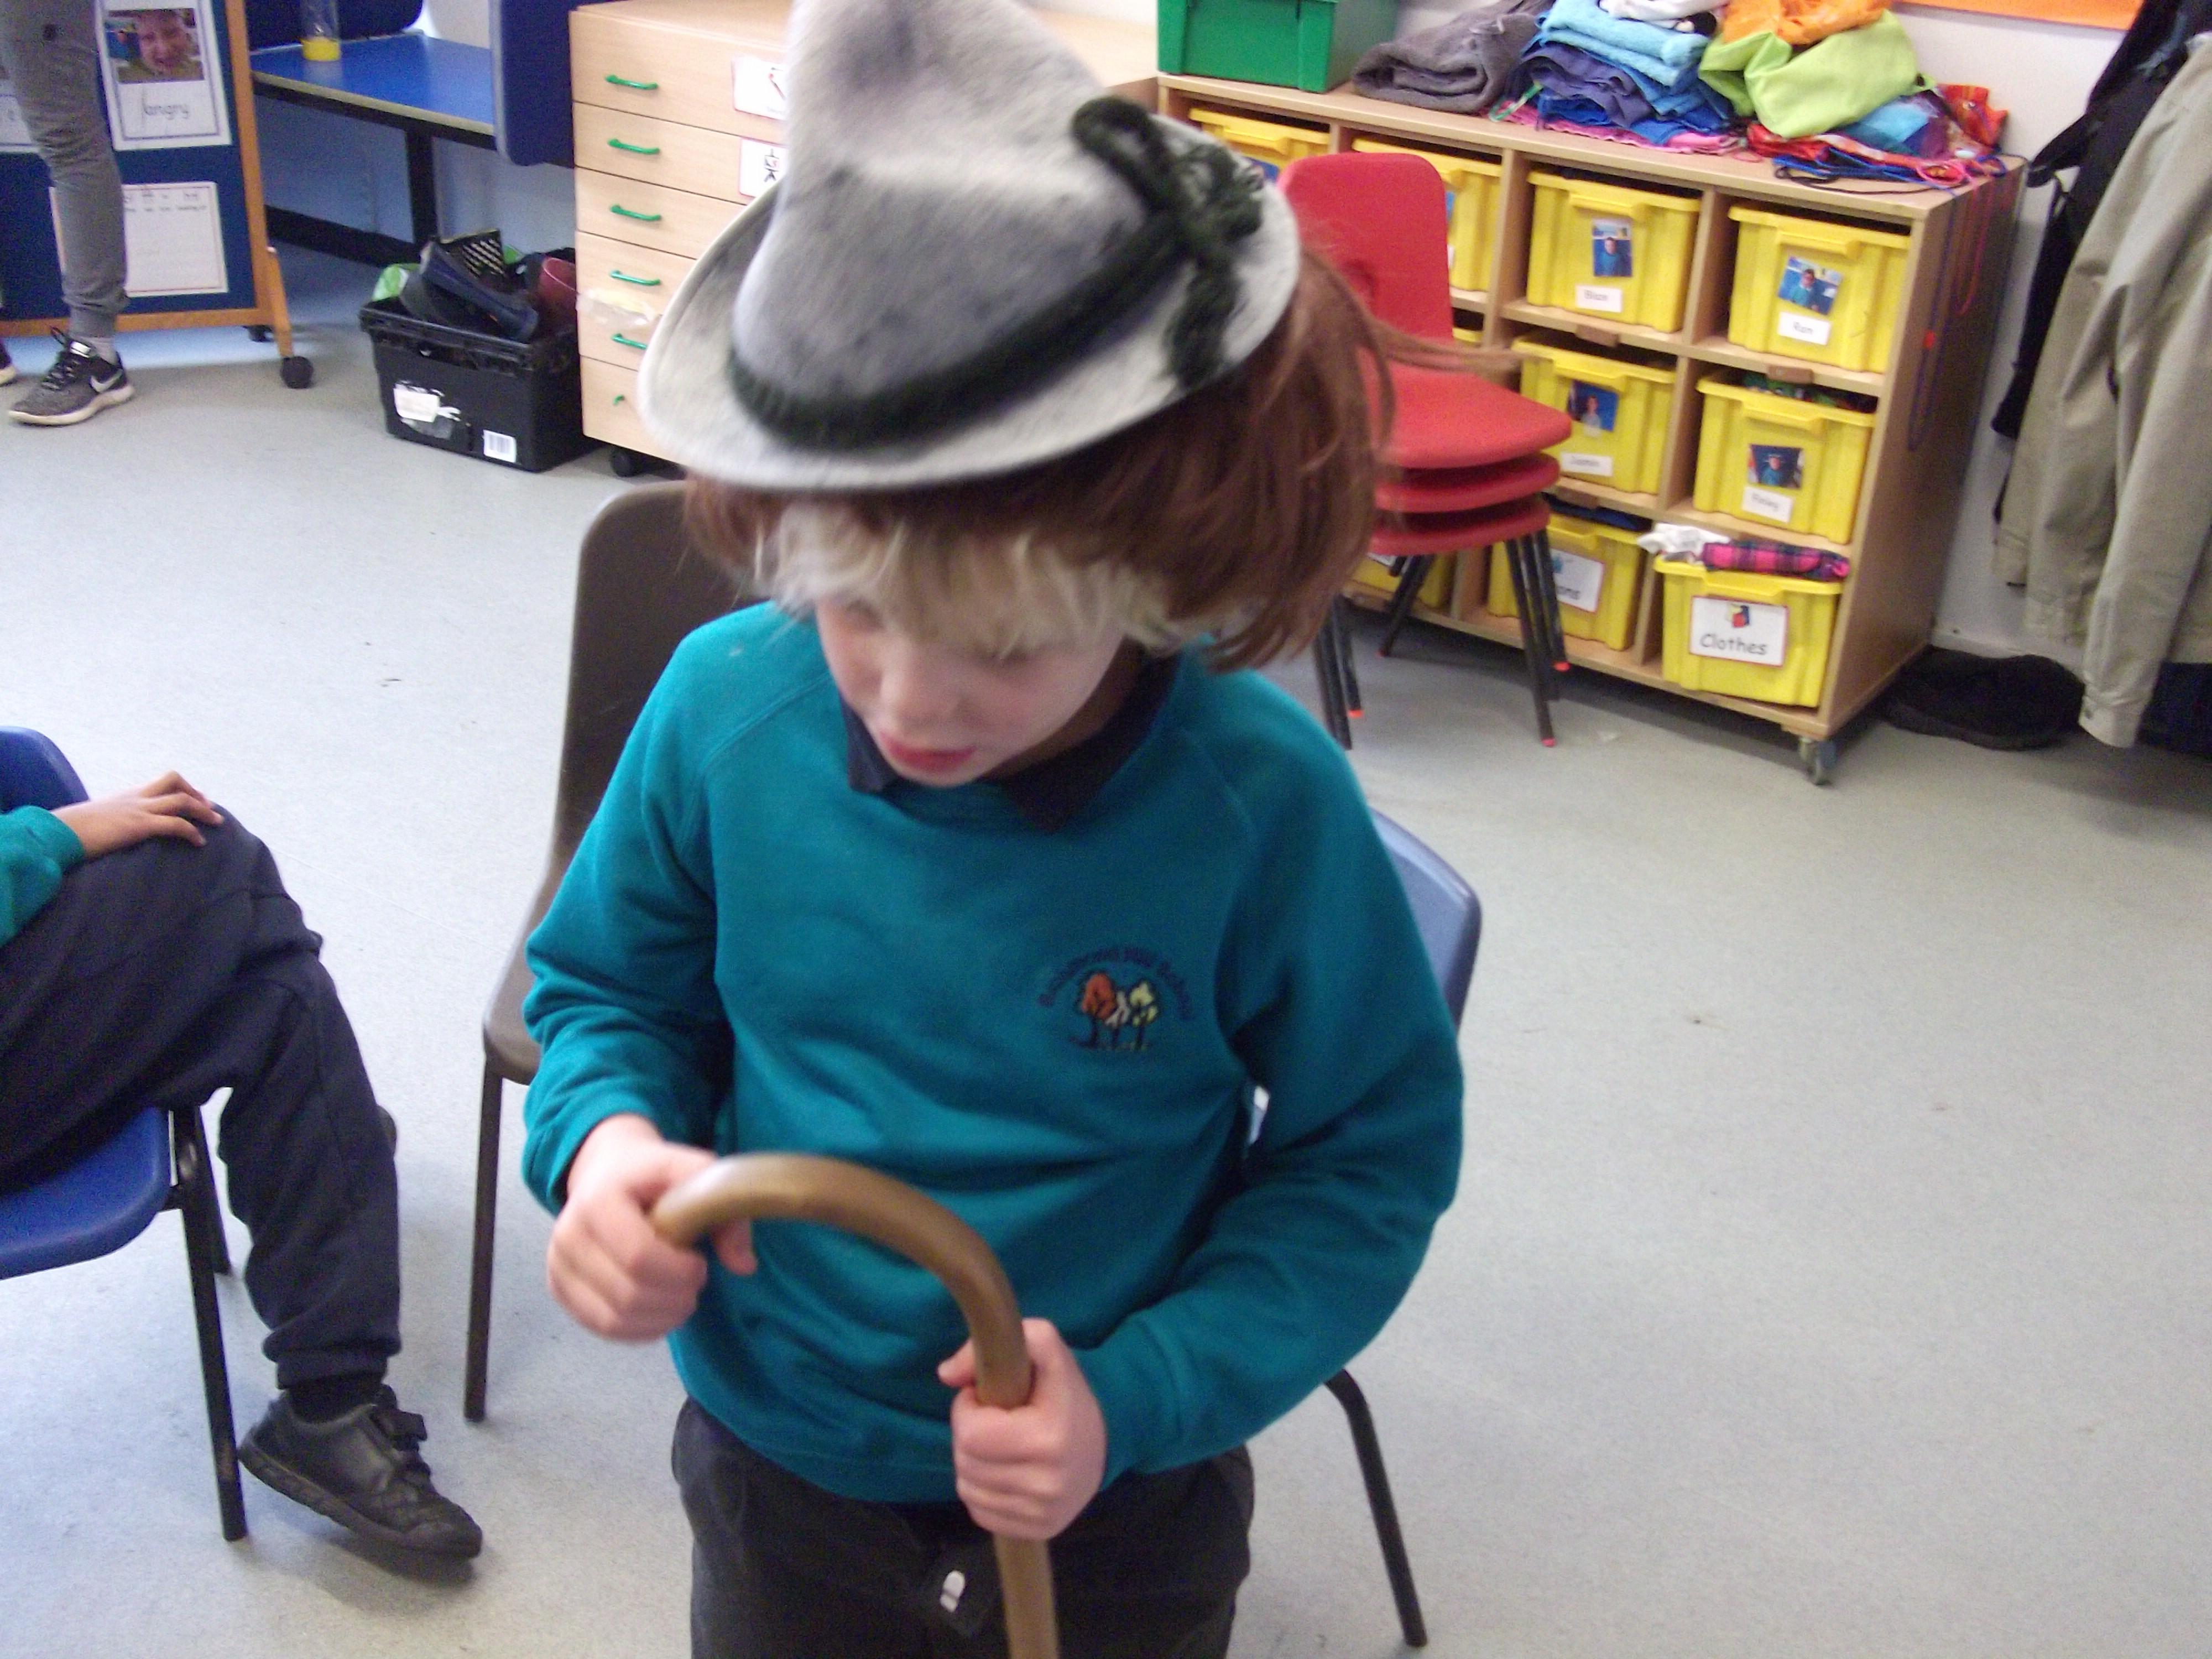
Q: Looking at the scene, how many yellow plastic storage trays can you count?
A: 10